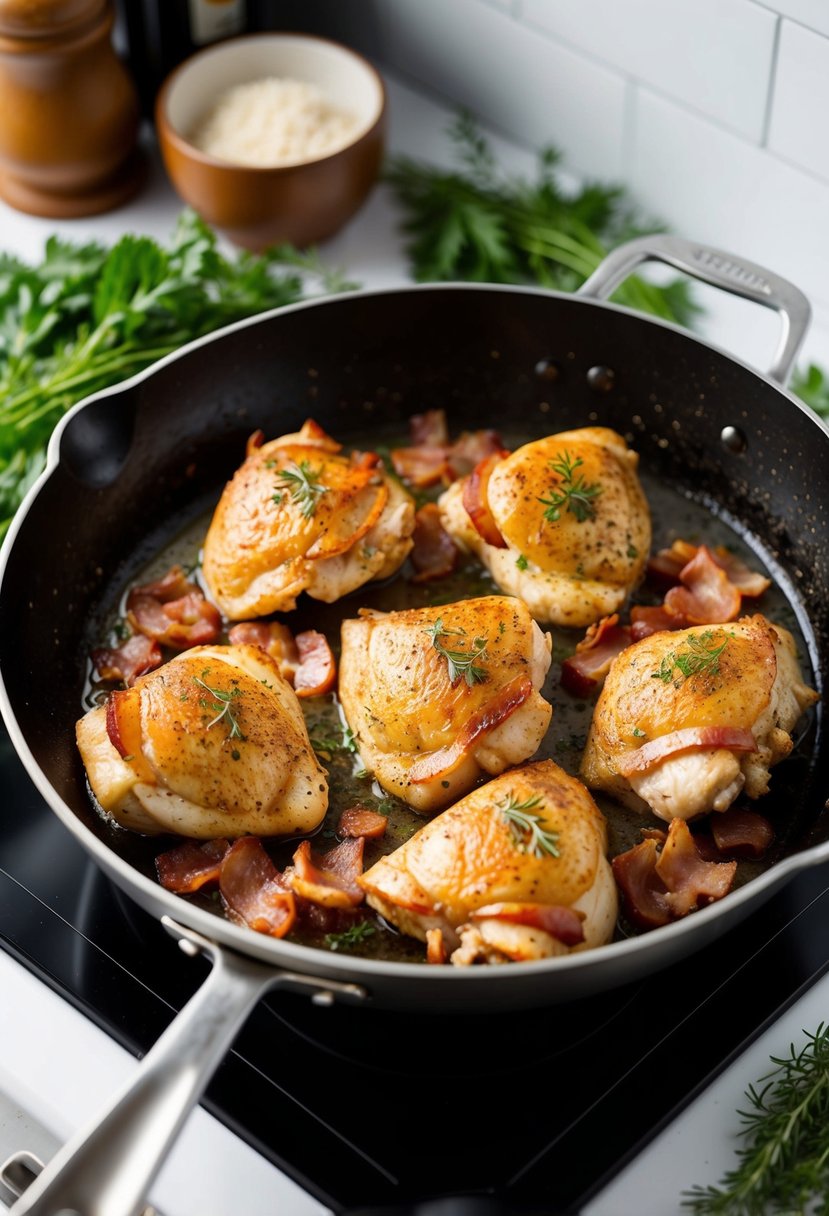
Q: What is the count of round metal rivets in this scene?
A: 3